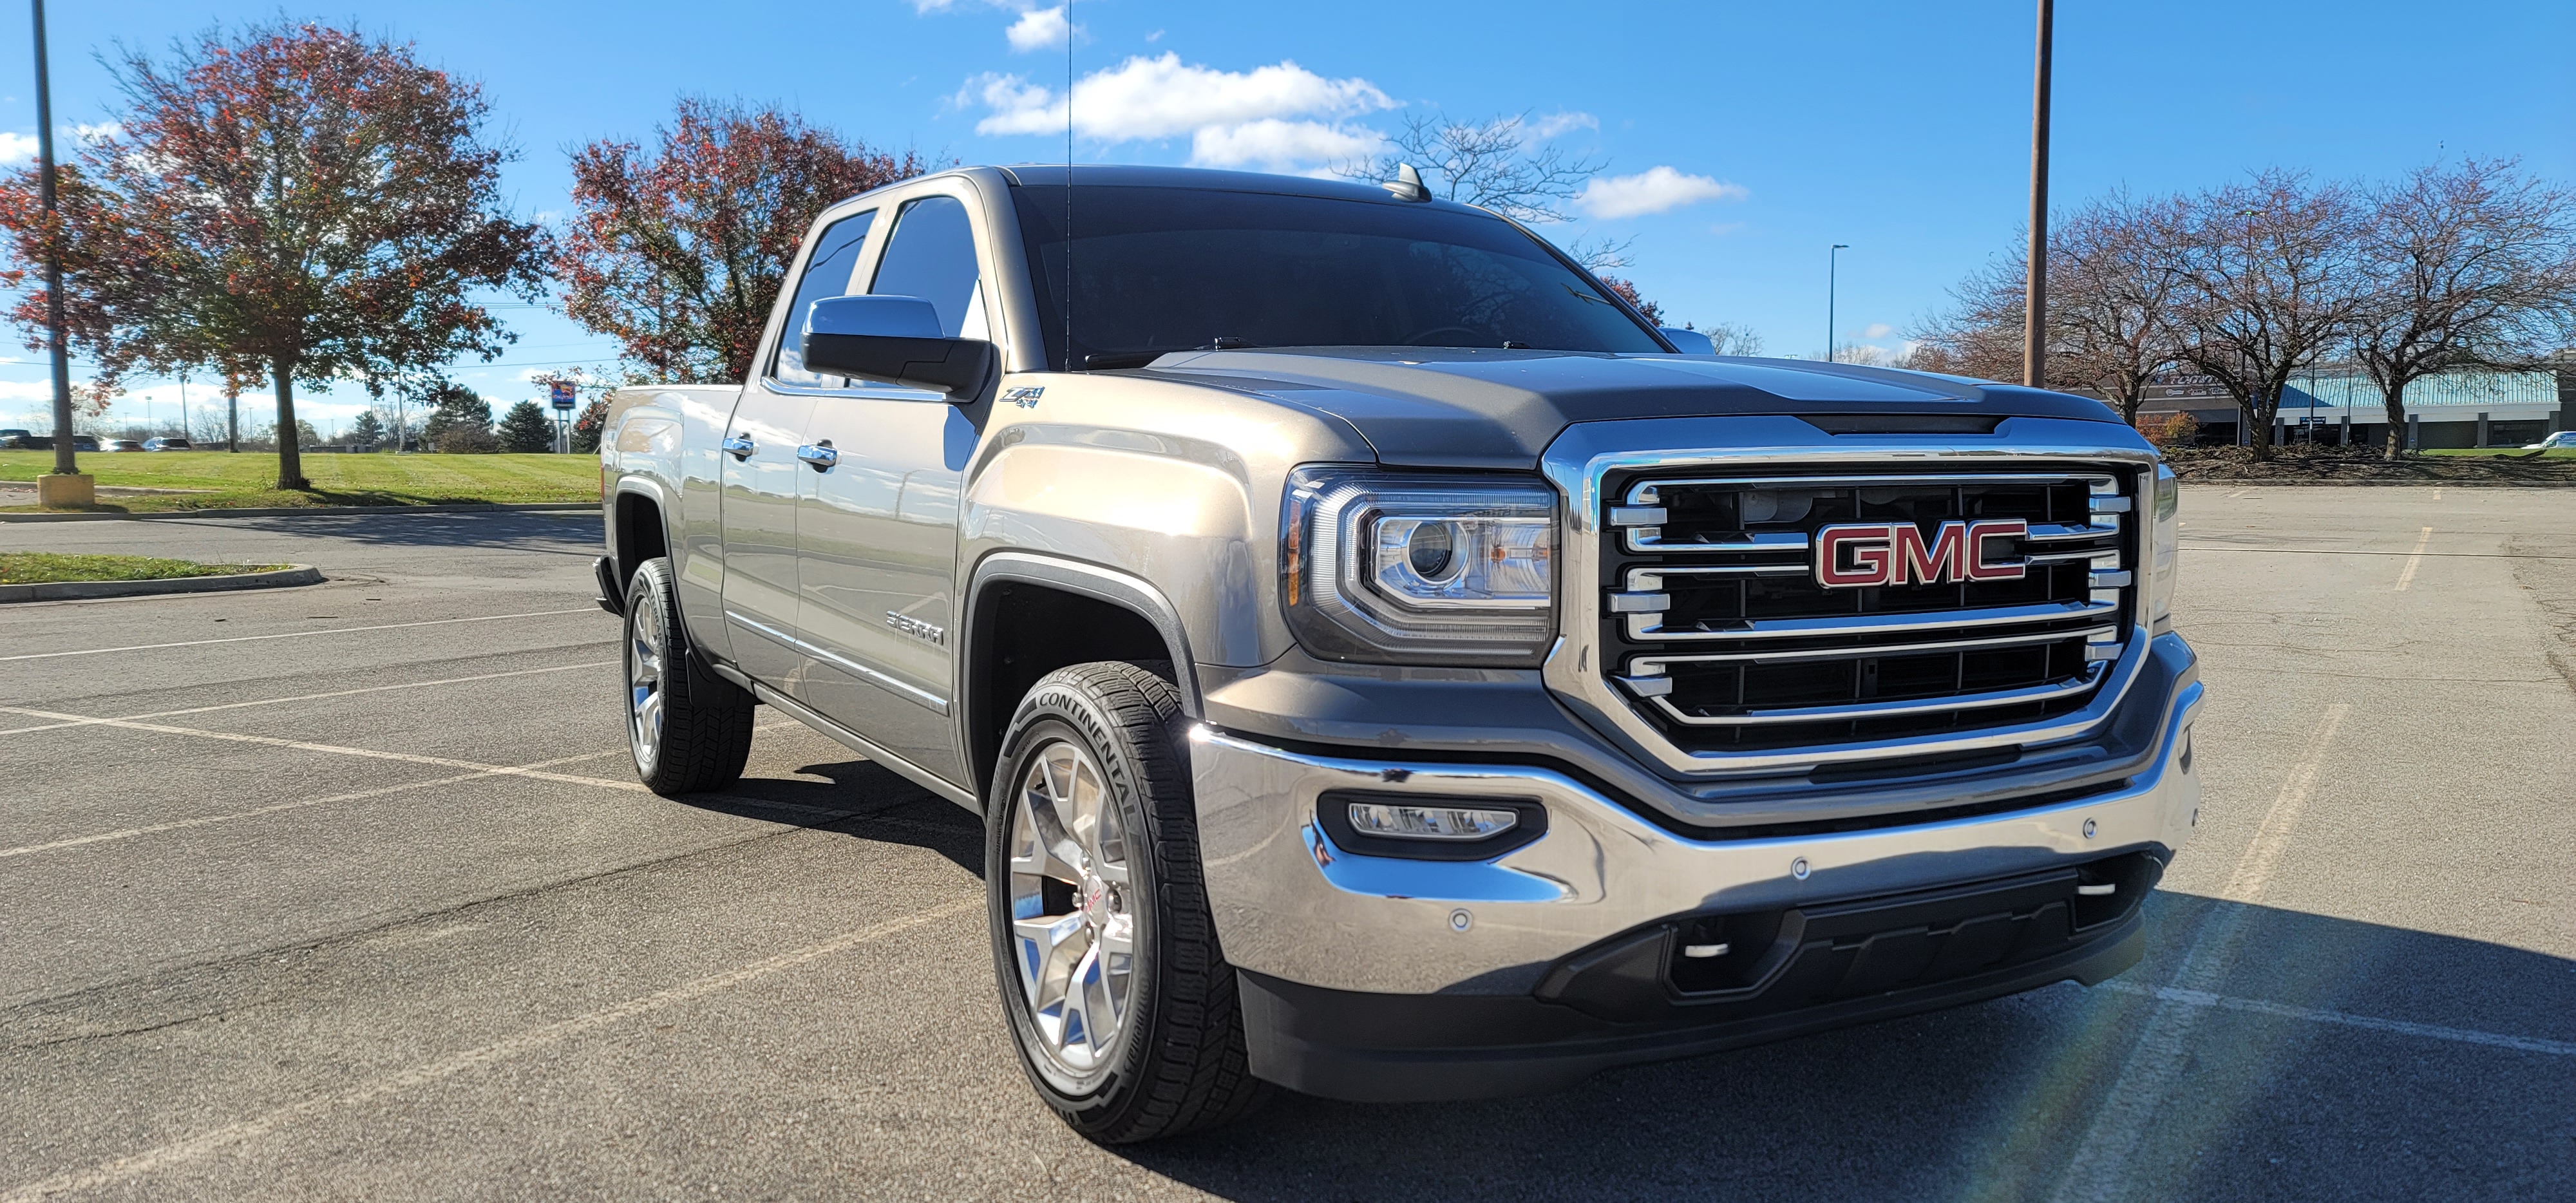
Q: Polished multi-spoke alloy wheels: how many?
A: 2